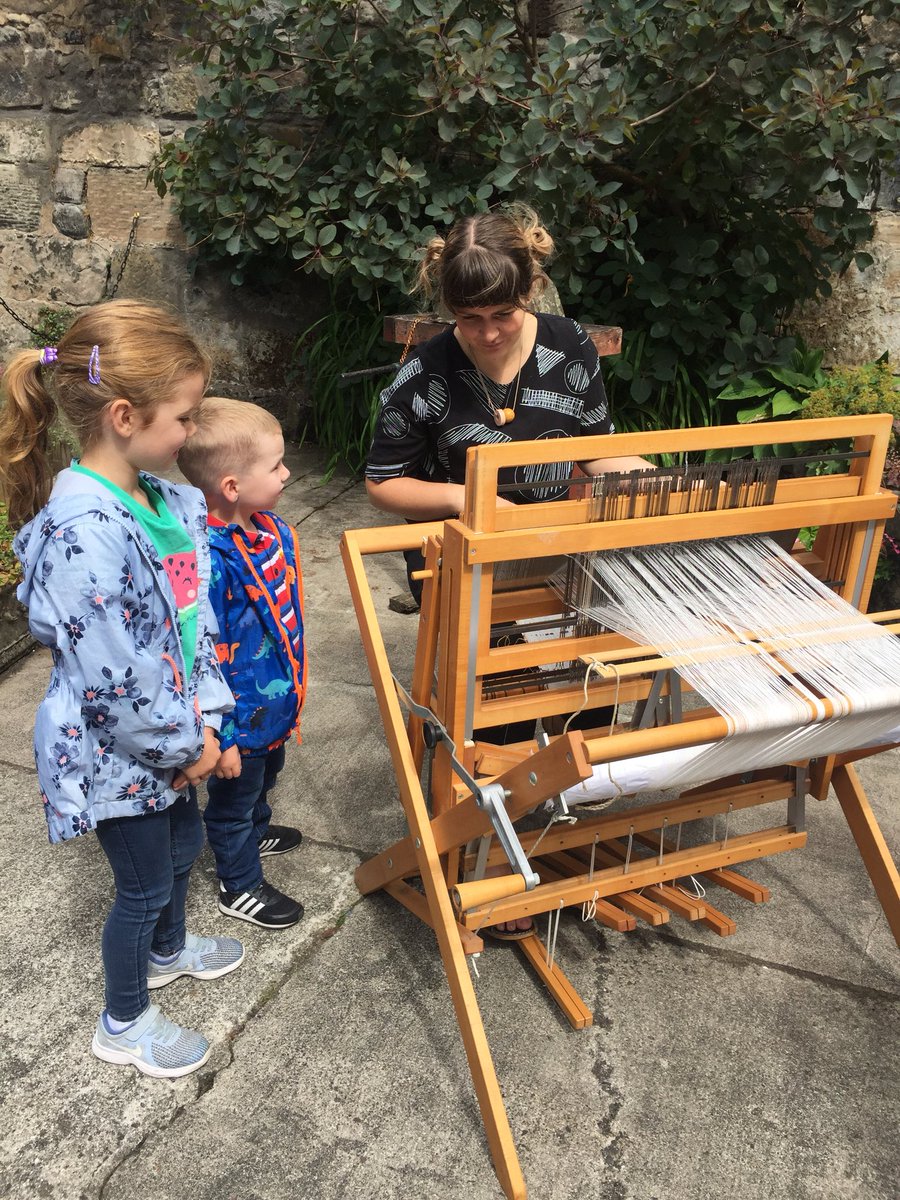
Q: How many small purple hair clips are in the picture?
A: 1